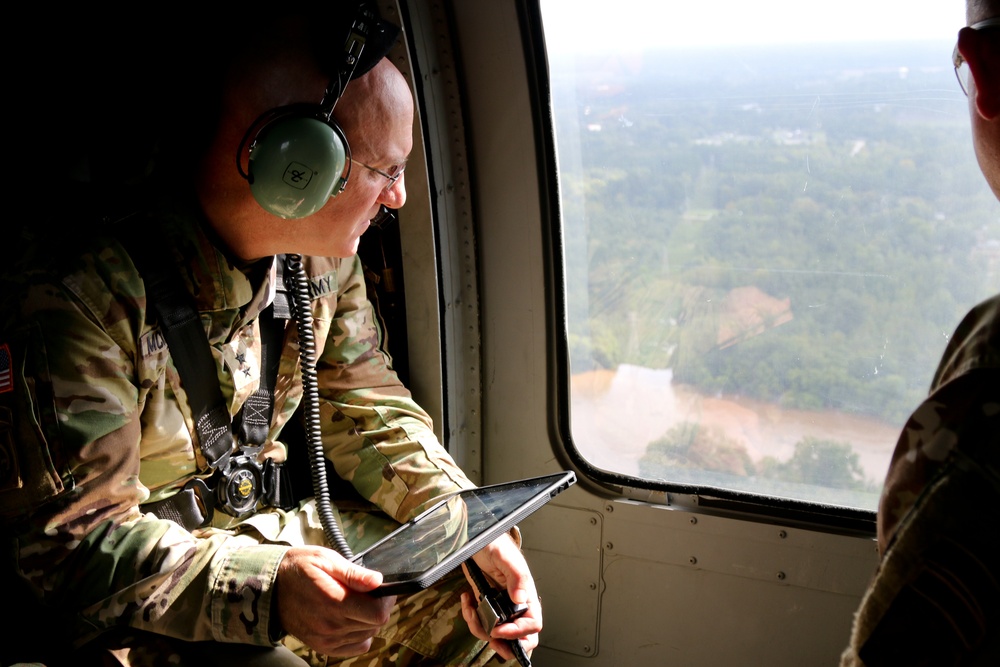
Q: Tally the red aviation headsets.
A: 0